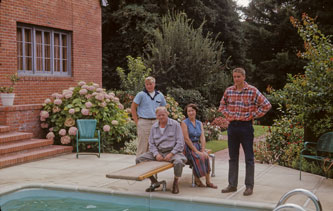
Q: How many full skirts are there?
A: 1